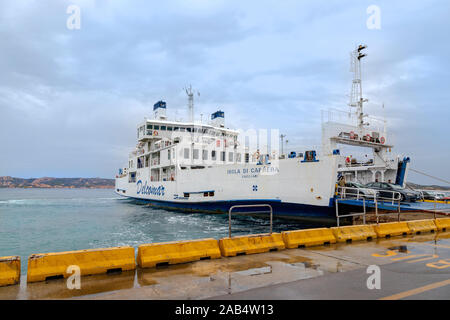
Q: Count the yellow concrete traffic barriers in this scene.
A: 9